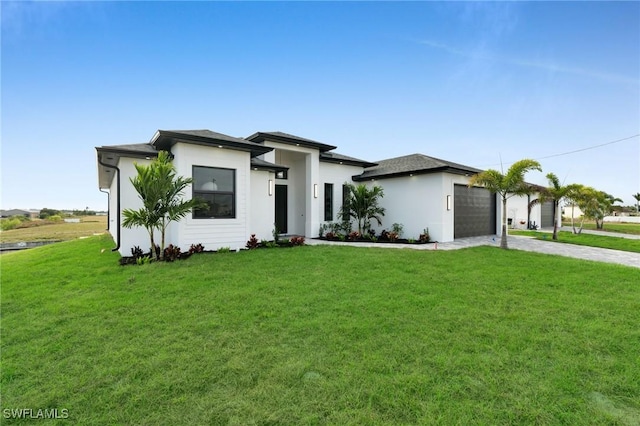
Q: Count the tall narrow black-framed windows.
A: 2